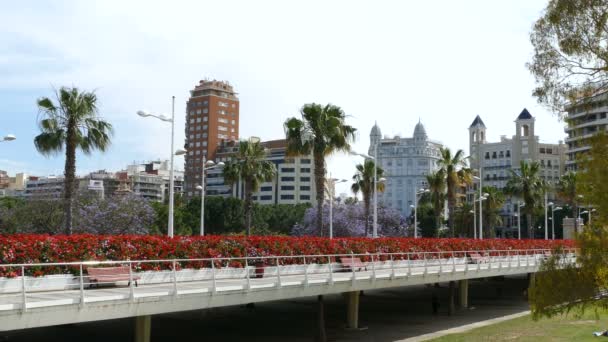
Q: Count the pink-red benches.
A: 3